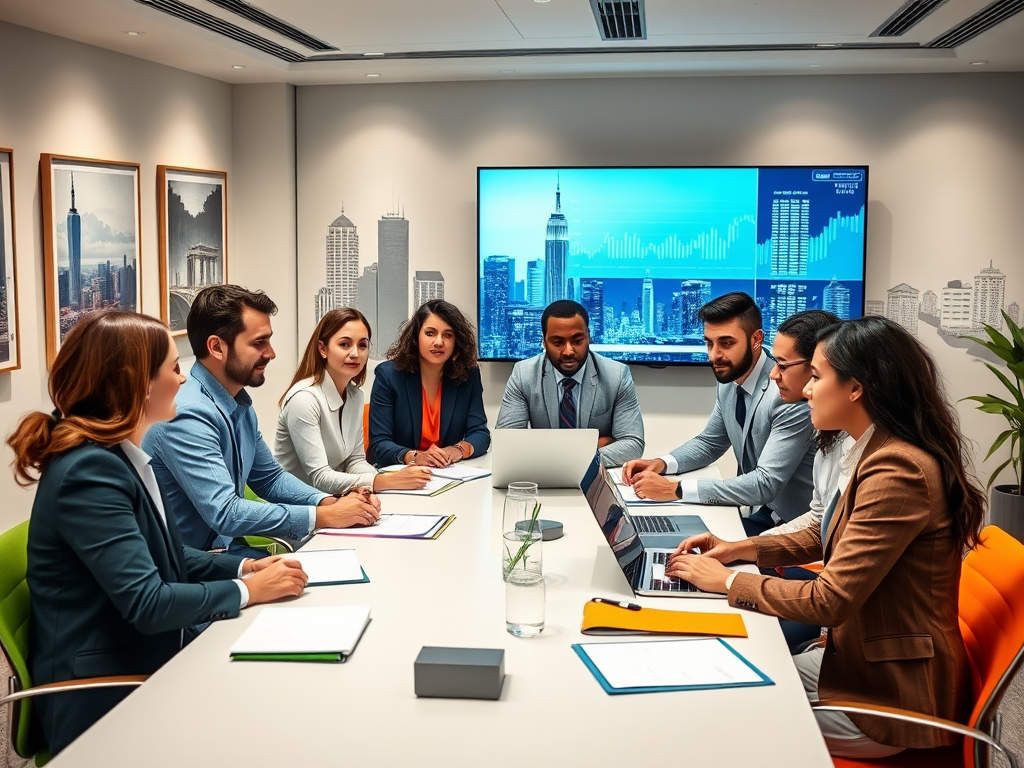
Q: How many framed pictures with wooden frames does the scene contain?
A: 3